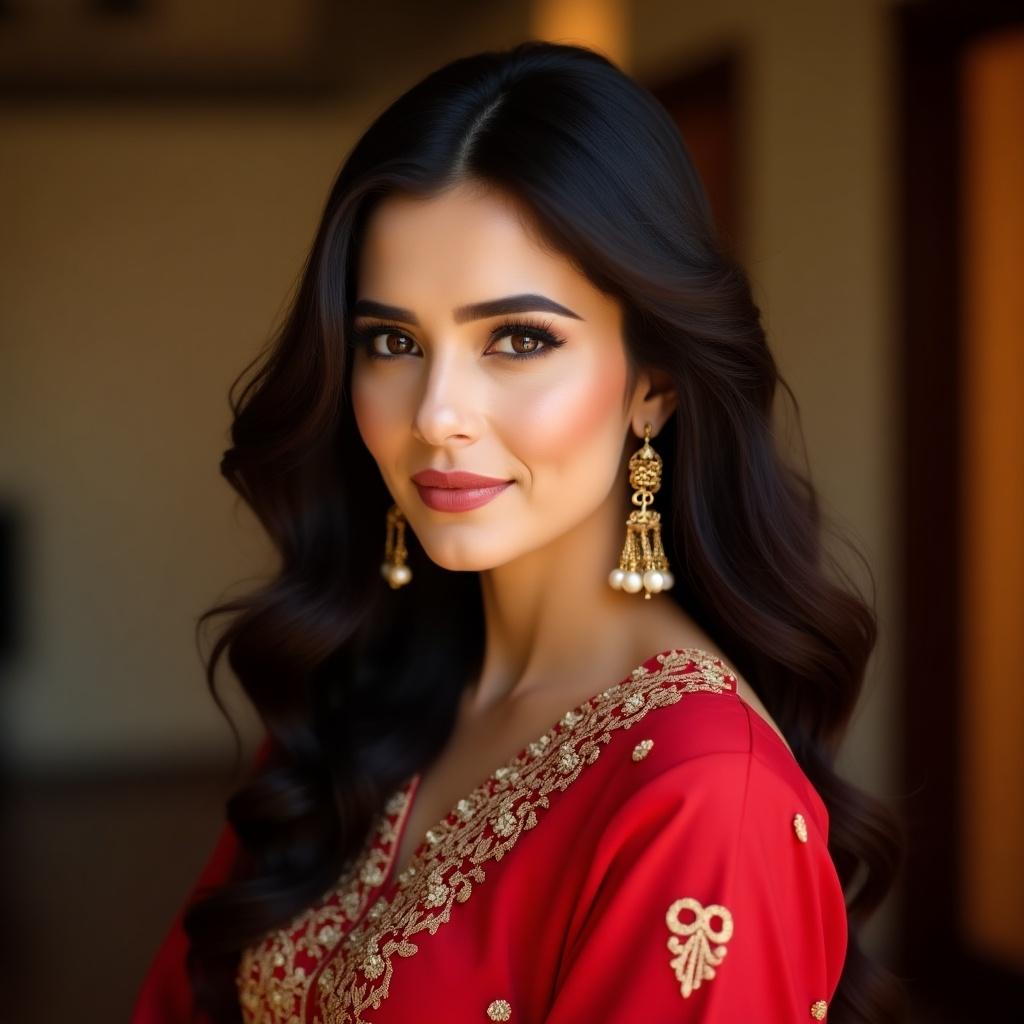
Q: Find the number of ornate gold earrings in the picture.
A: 2